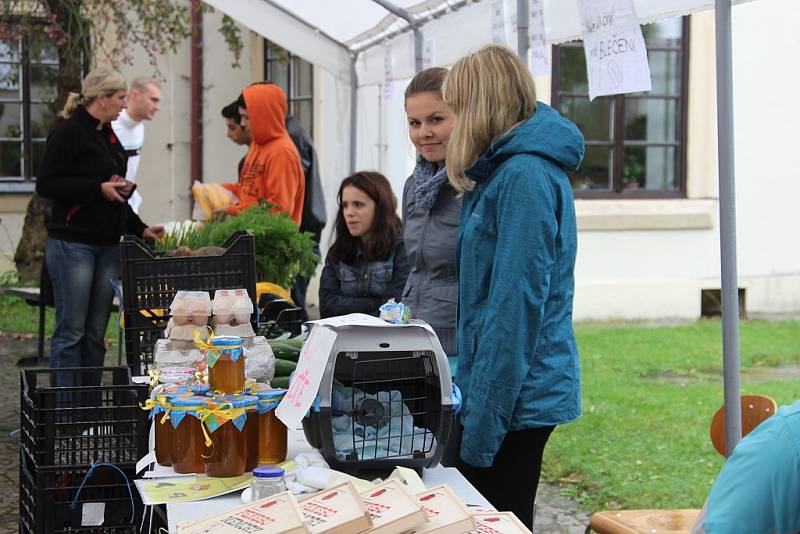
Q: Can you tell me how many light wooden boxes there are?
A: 5